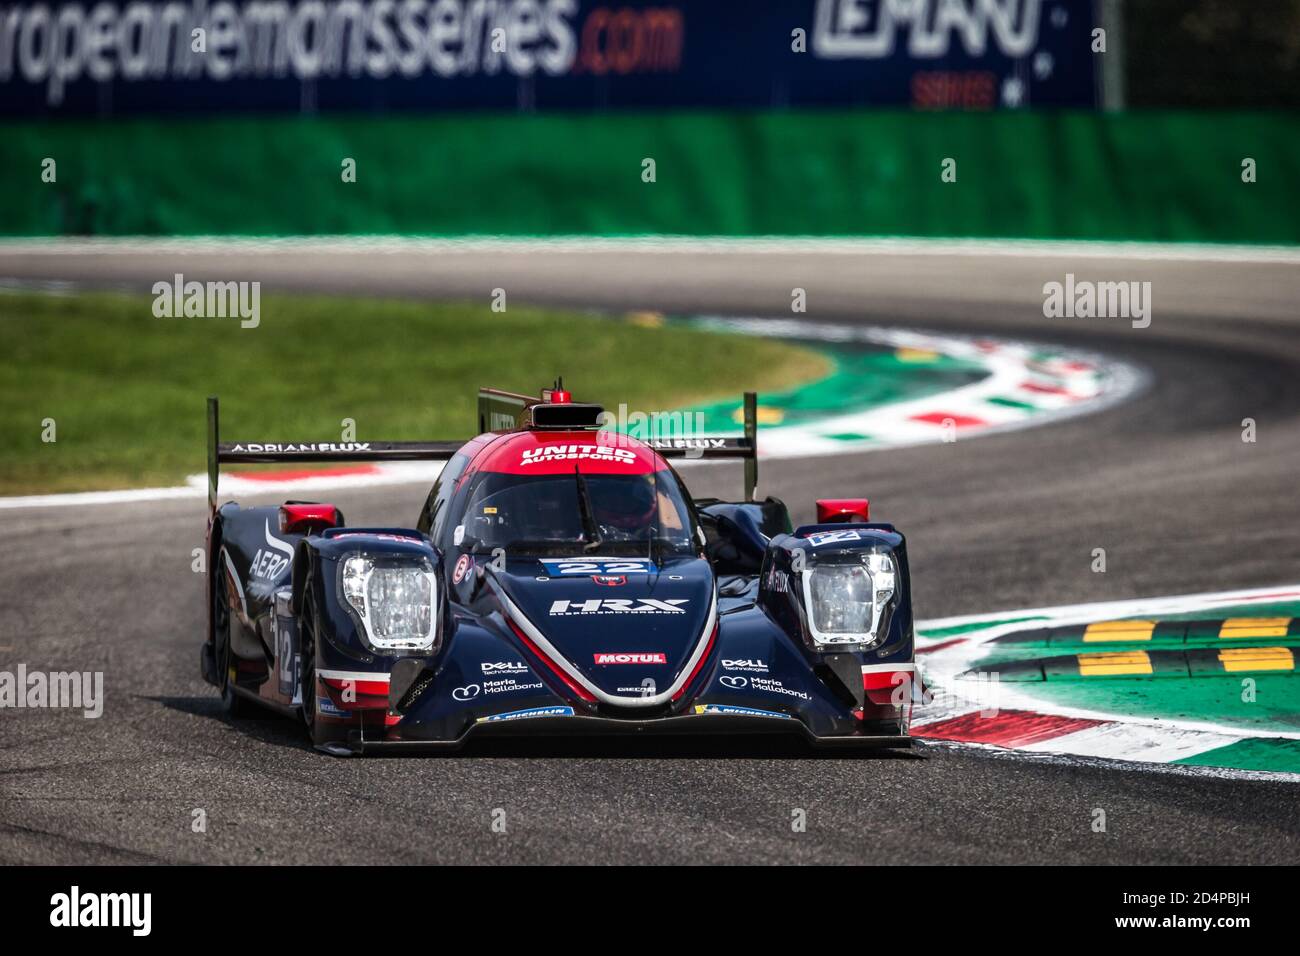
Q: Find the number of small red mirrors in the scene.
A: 2